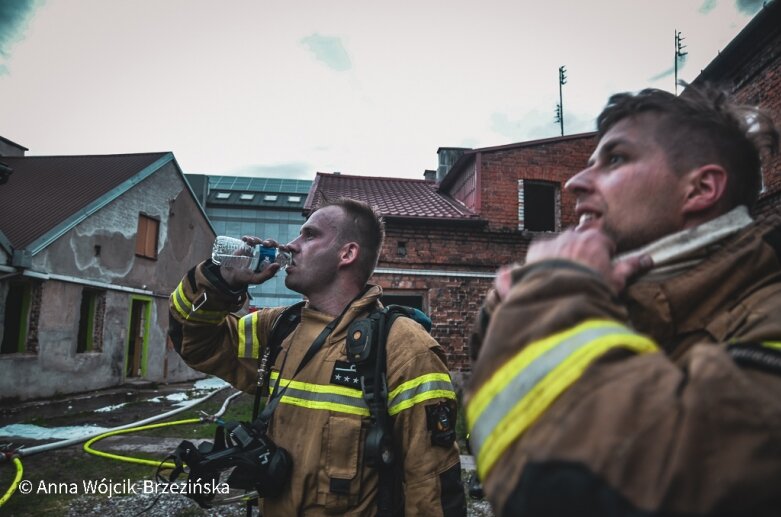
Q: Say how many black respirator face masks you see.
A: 1